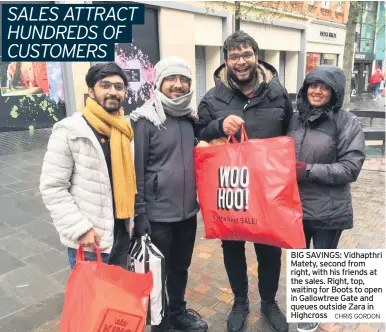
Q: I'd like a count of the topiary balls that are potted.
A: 0